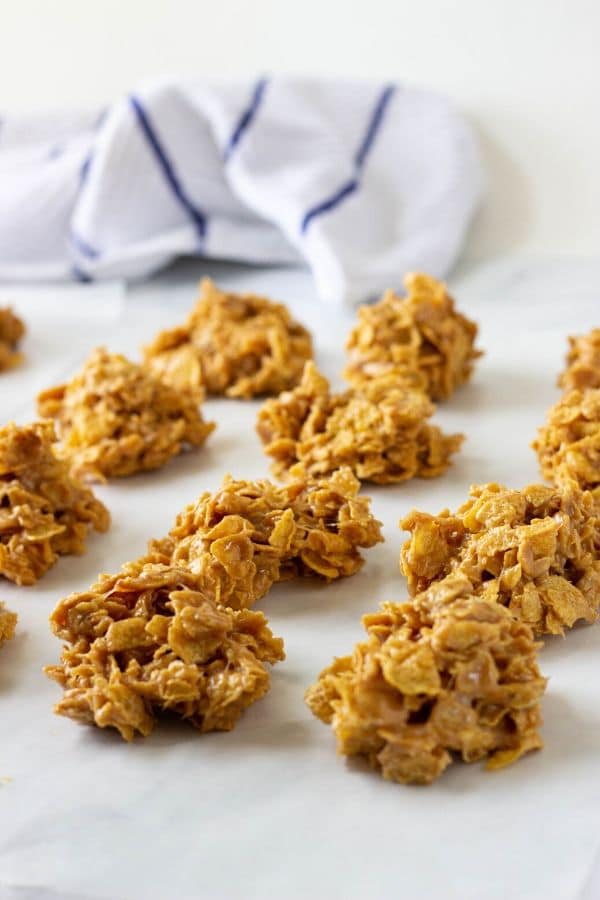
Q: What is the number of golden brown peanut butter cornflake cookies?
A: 13